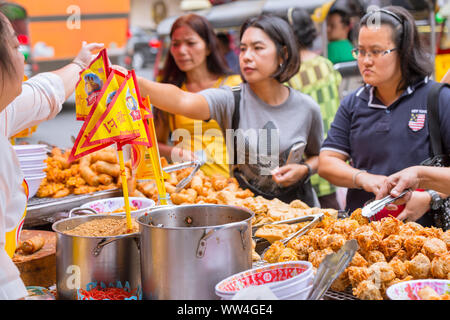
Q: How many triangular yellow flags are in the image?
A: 3